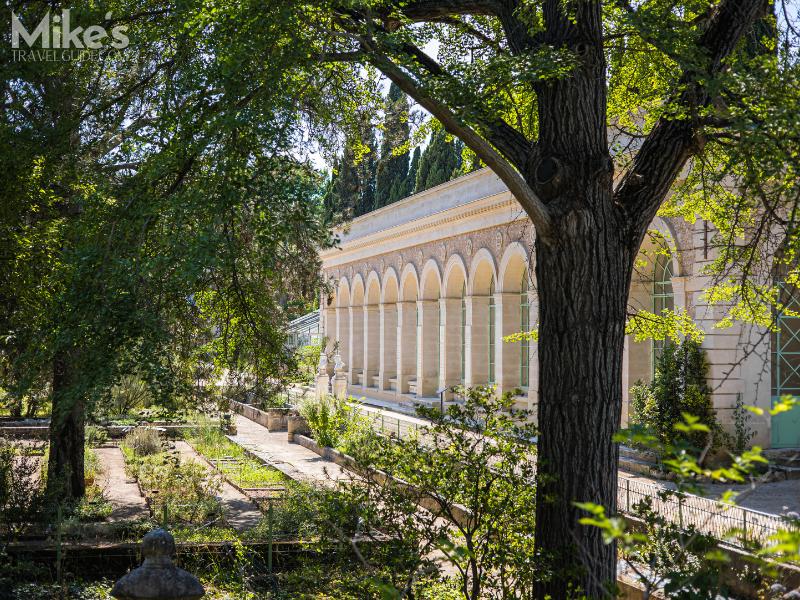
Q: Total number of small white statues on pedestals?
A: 2